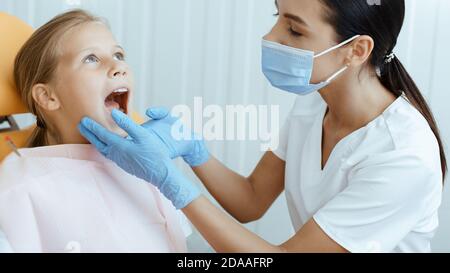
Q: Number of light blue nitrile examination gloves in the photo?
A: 2